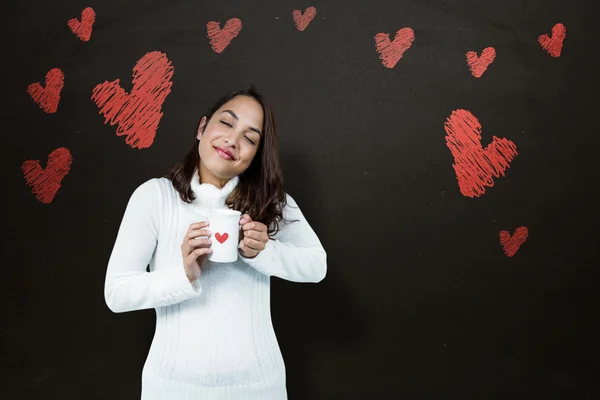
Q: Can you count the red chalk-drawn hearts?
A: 11